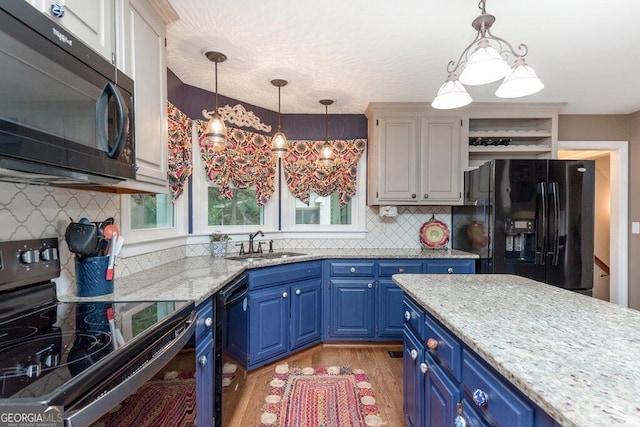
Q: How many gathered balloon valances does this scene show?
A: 3